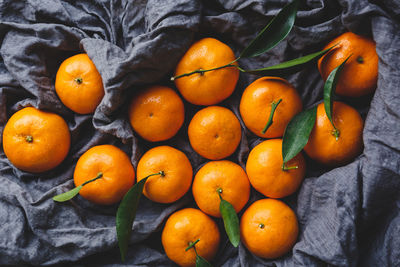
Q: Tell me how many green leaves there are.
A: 8